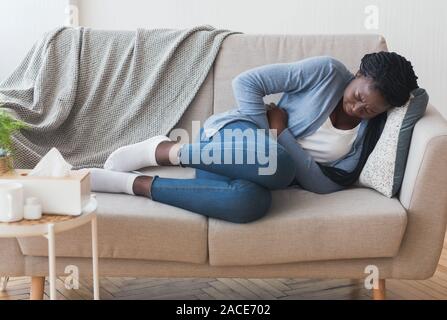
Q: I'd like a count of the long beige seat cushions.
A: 2